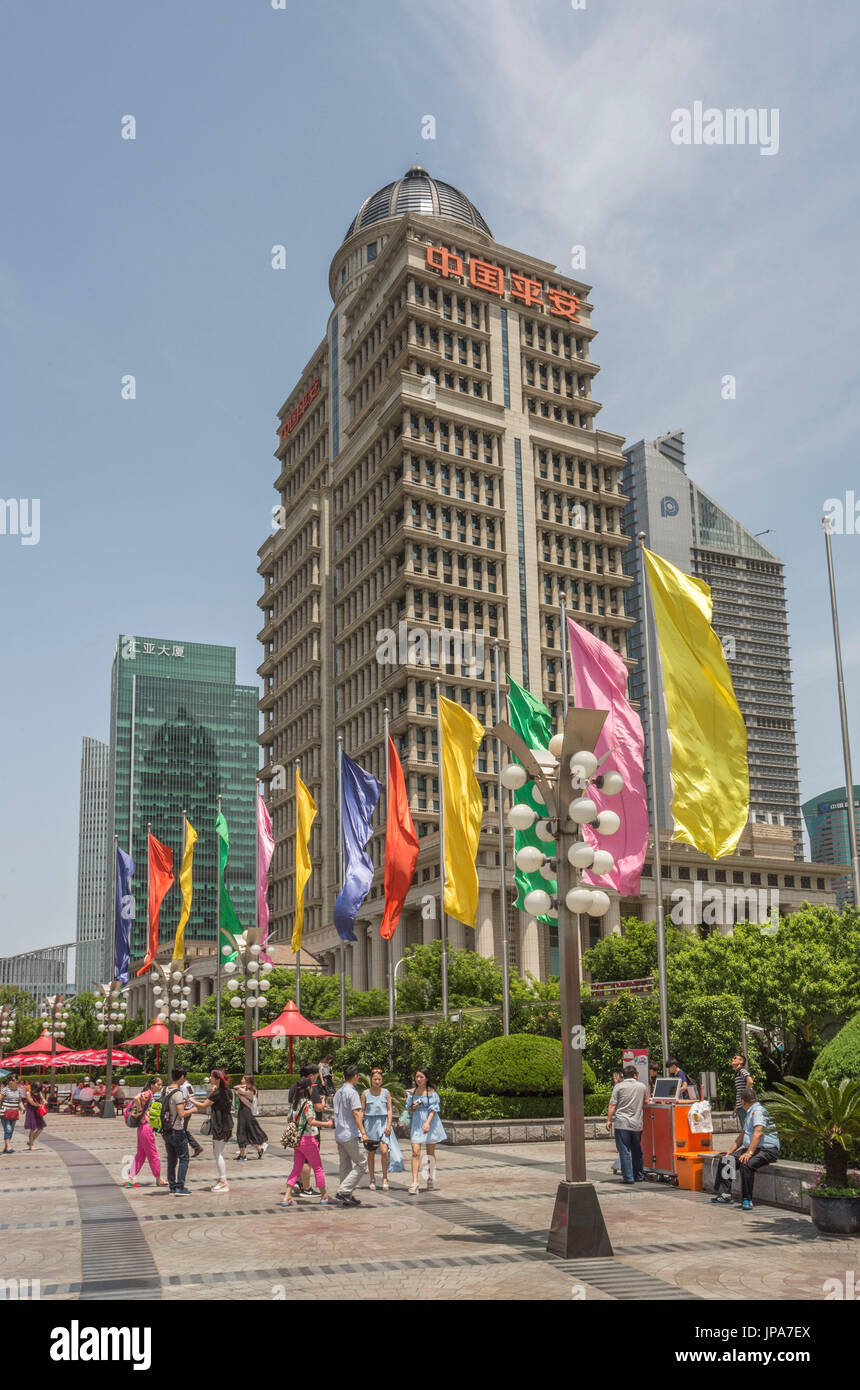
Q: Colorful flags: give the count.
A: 12